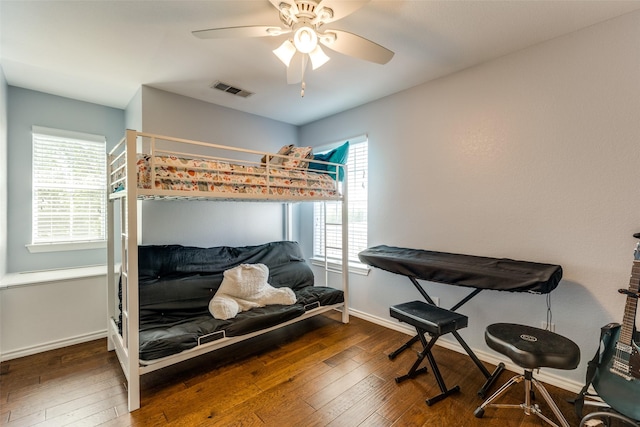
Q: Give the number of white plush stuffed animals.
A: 1